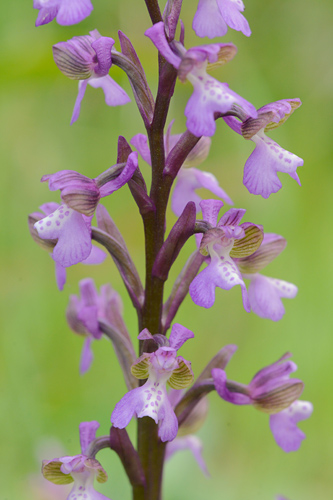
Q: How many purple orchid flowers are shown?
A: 15